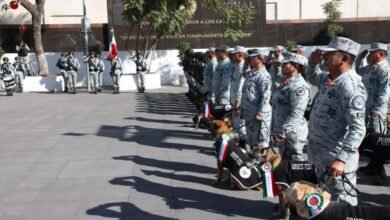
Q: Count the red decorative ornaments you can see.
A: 2